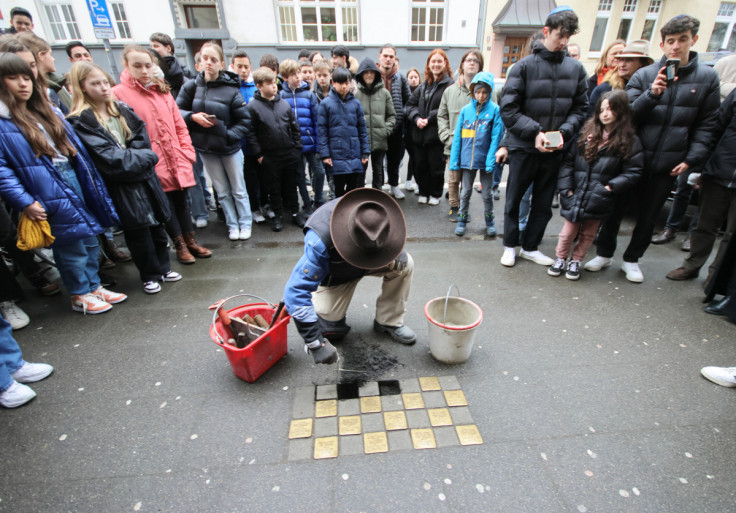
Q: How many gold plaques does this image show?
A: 13